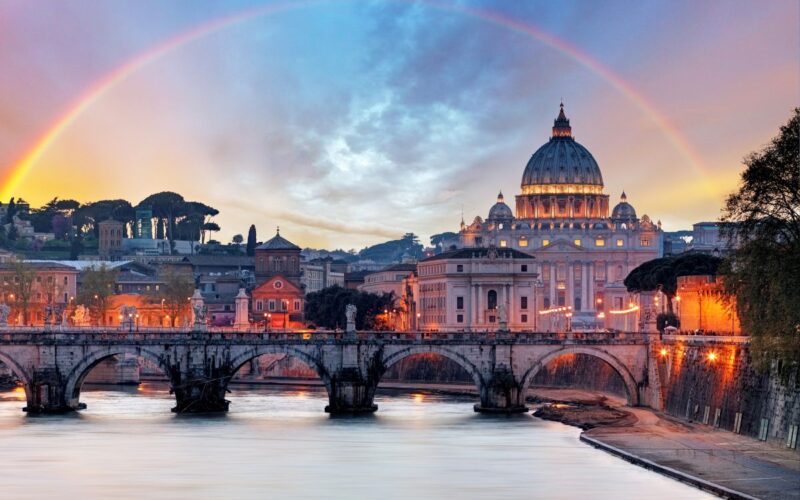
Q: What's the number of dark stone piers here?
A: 4